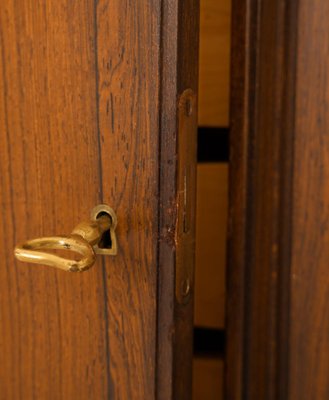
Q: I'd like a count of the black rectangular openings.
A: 2